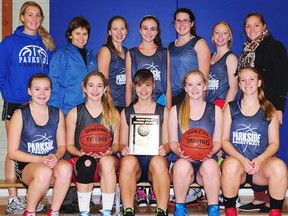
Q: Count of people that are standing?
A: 7